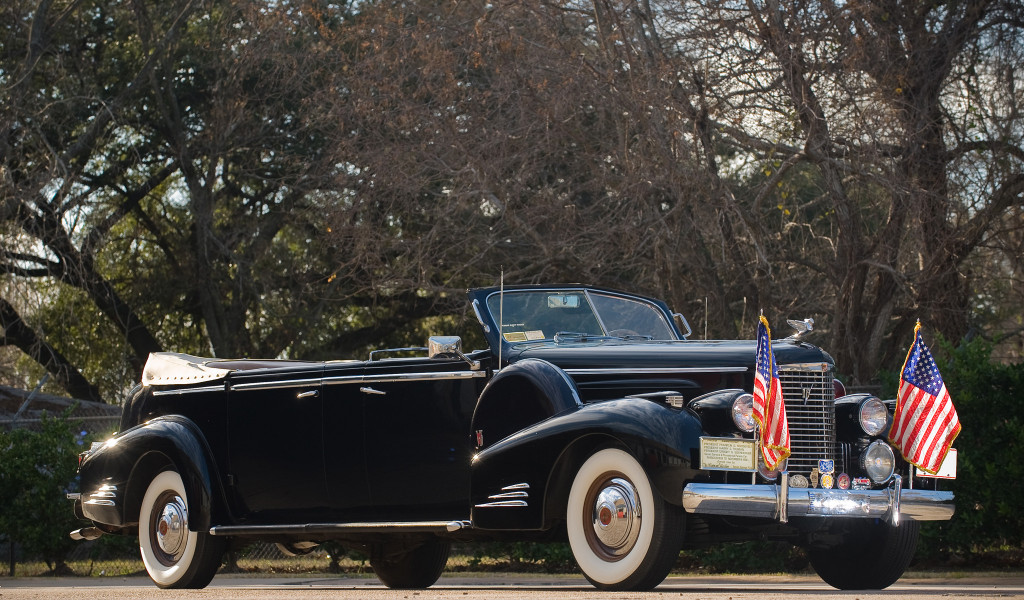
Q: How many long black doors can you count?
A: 2